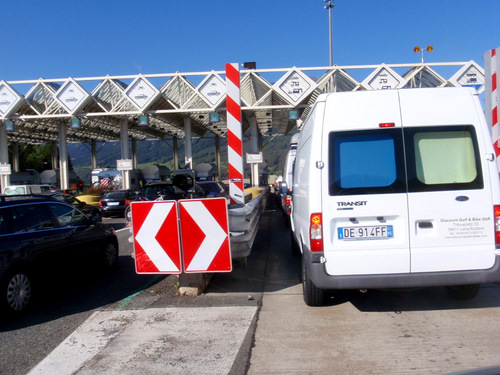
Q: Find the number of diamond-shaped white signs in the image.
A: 7